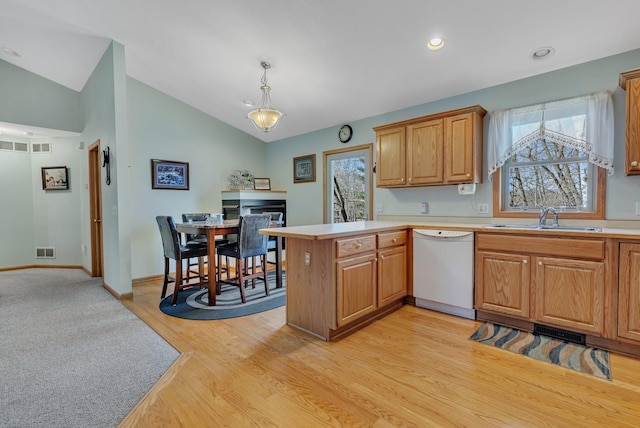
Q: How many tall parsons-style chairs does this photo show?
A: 4